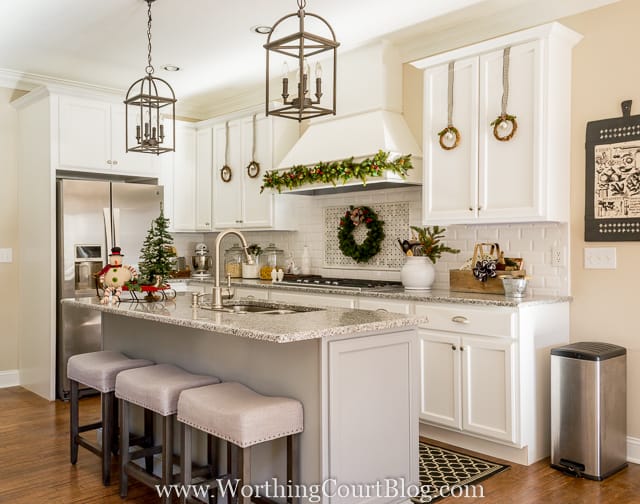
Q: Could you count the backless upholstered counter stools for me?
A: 3